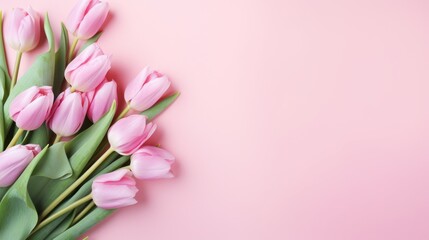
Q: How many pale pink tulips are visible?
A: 11